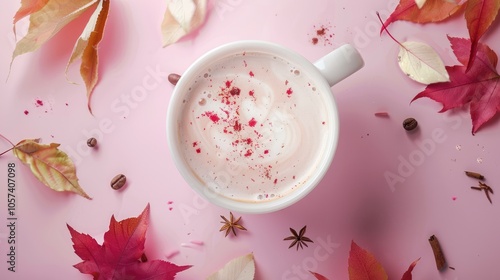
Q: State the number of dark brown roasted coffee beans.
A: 4